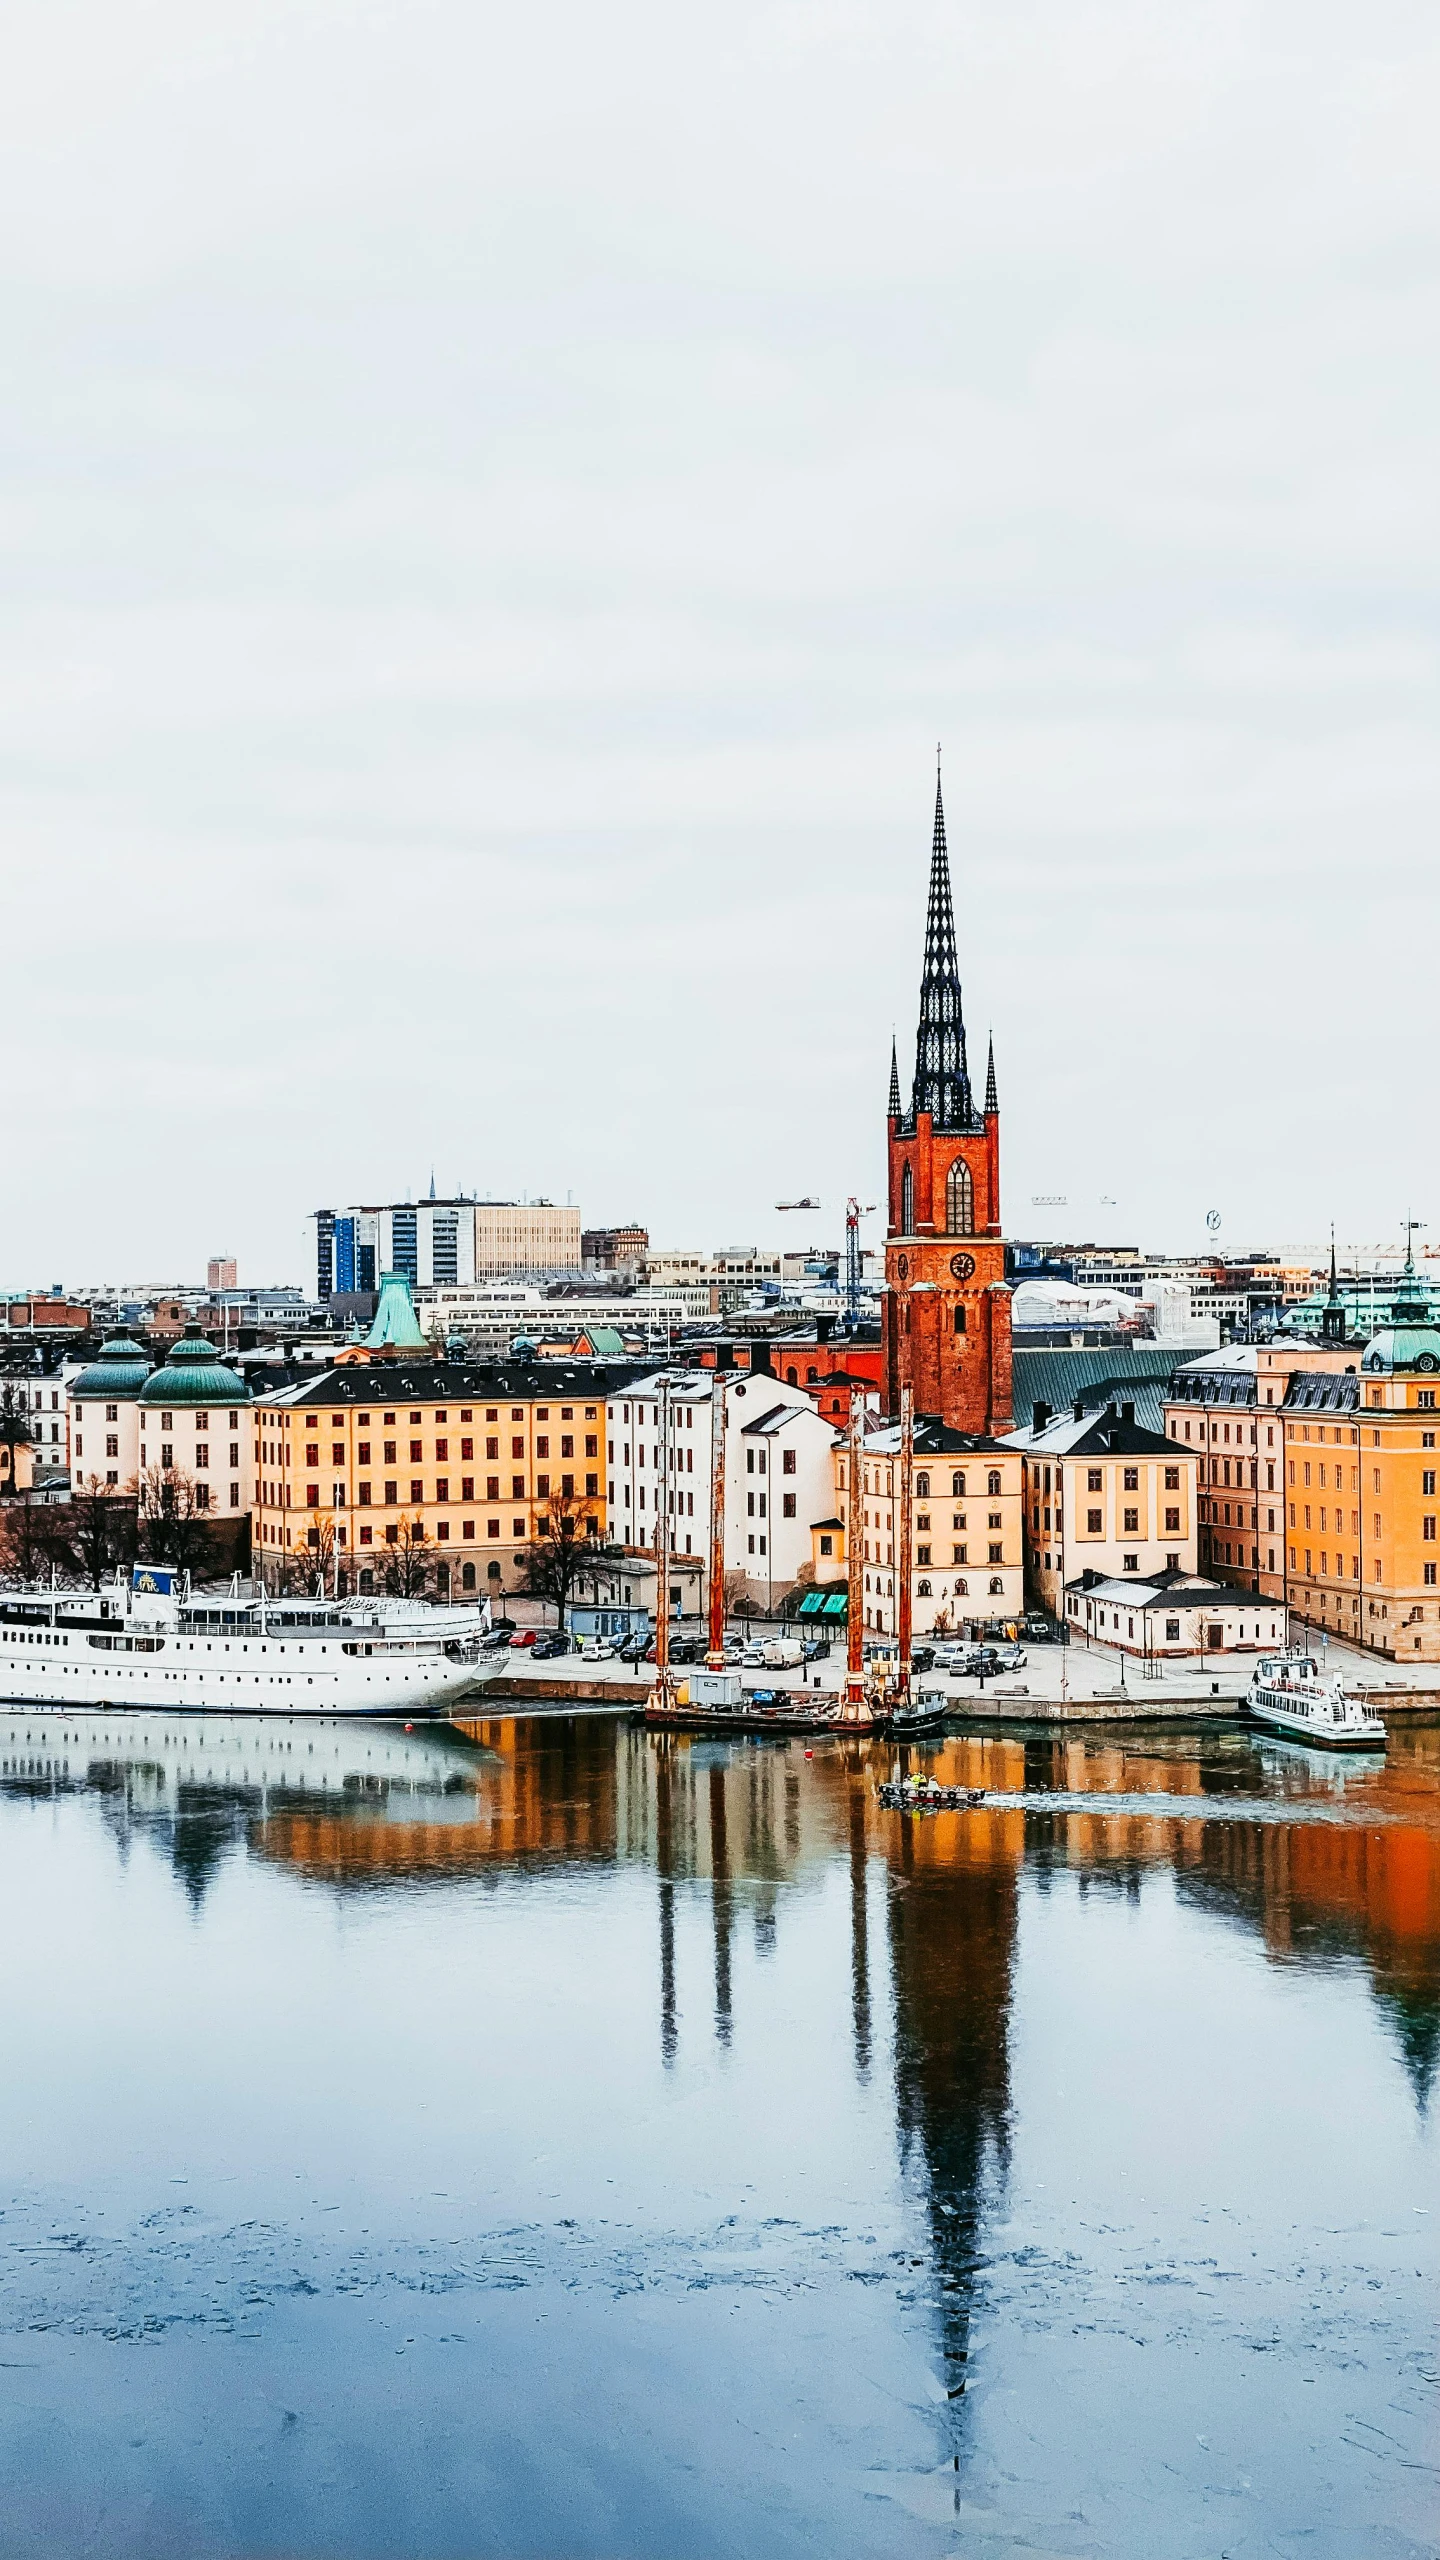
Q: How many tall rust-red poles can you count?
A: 4